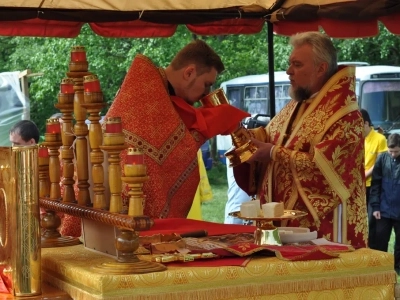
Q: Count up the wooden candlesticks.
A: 7